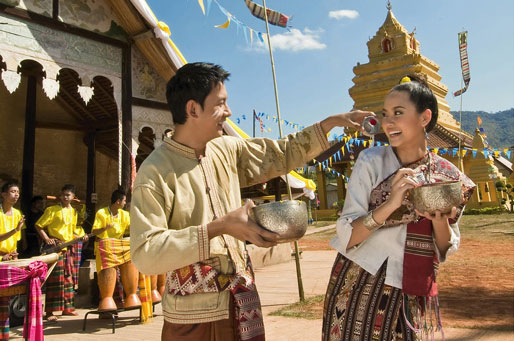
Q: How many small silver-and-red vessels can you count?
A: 1